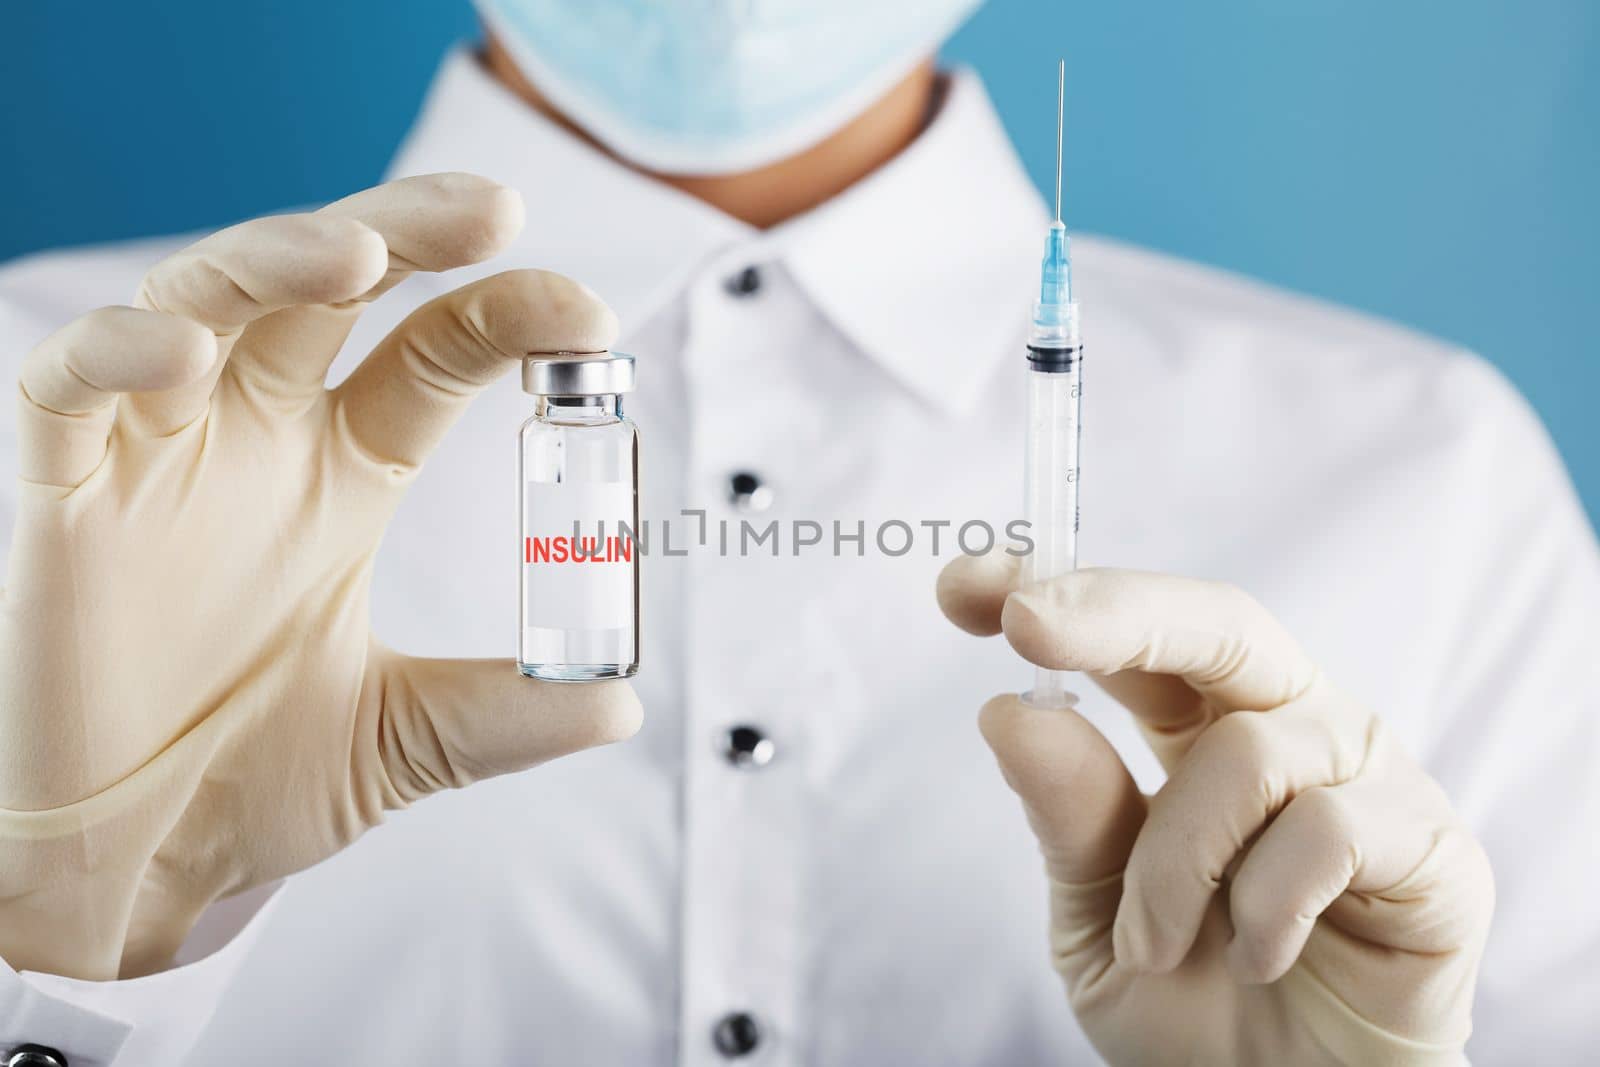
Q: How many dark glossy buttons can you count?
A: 5